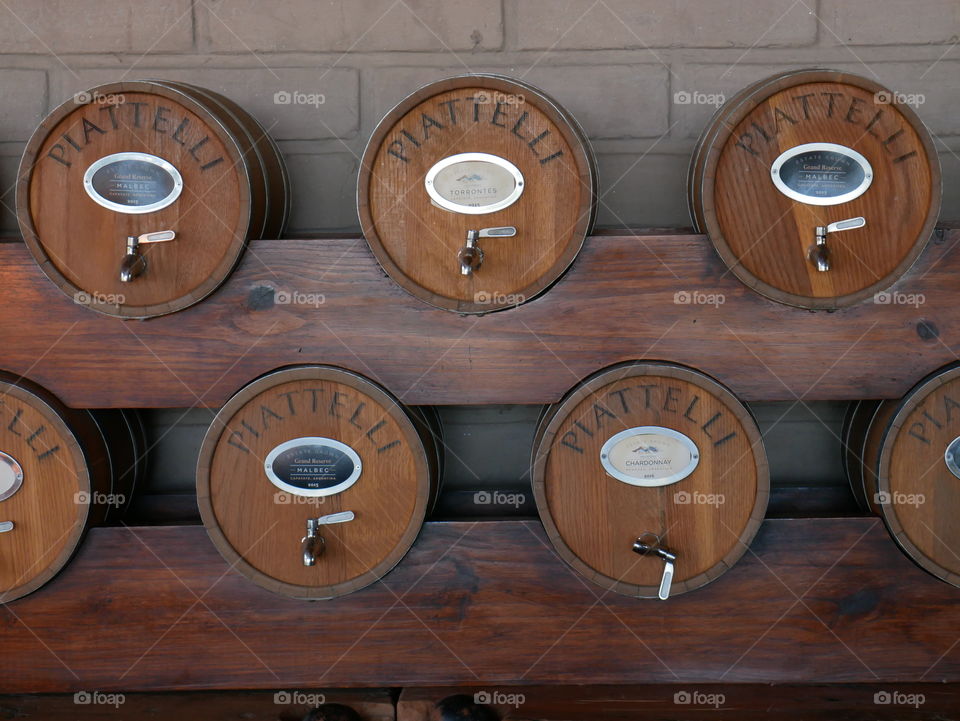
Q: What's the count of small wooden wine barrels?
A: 7